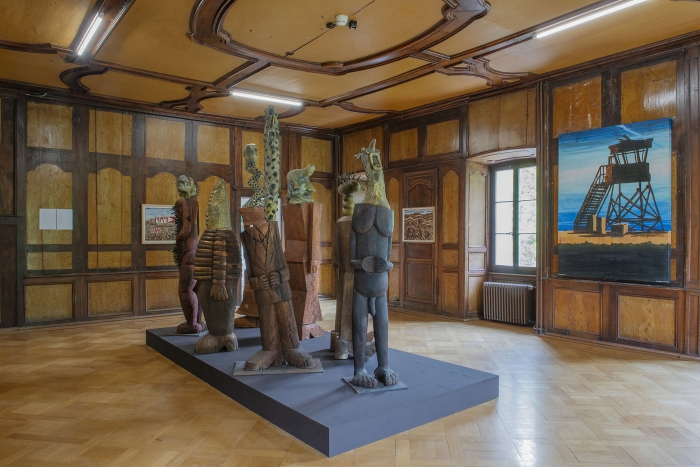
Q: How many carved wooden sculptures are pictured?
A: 7